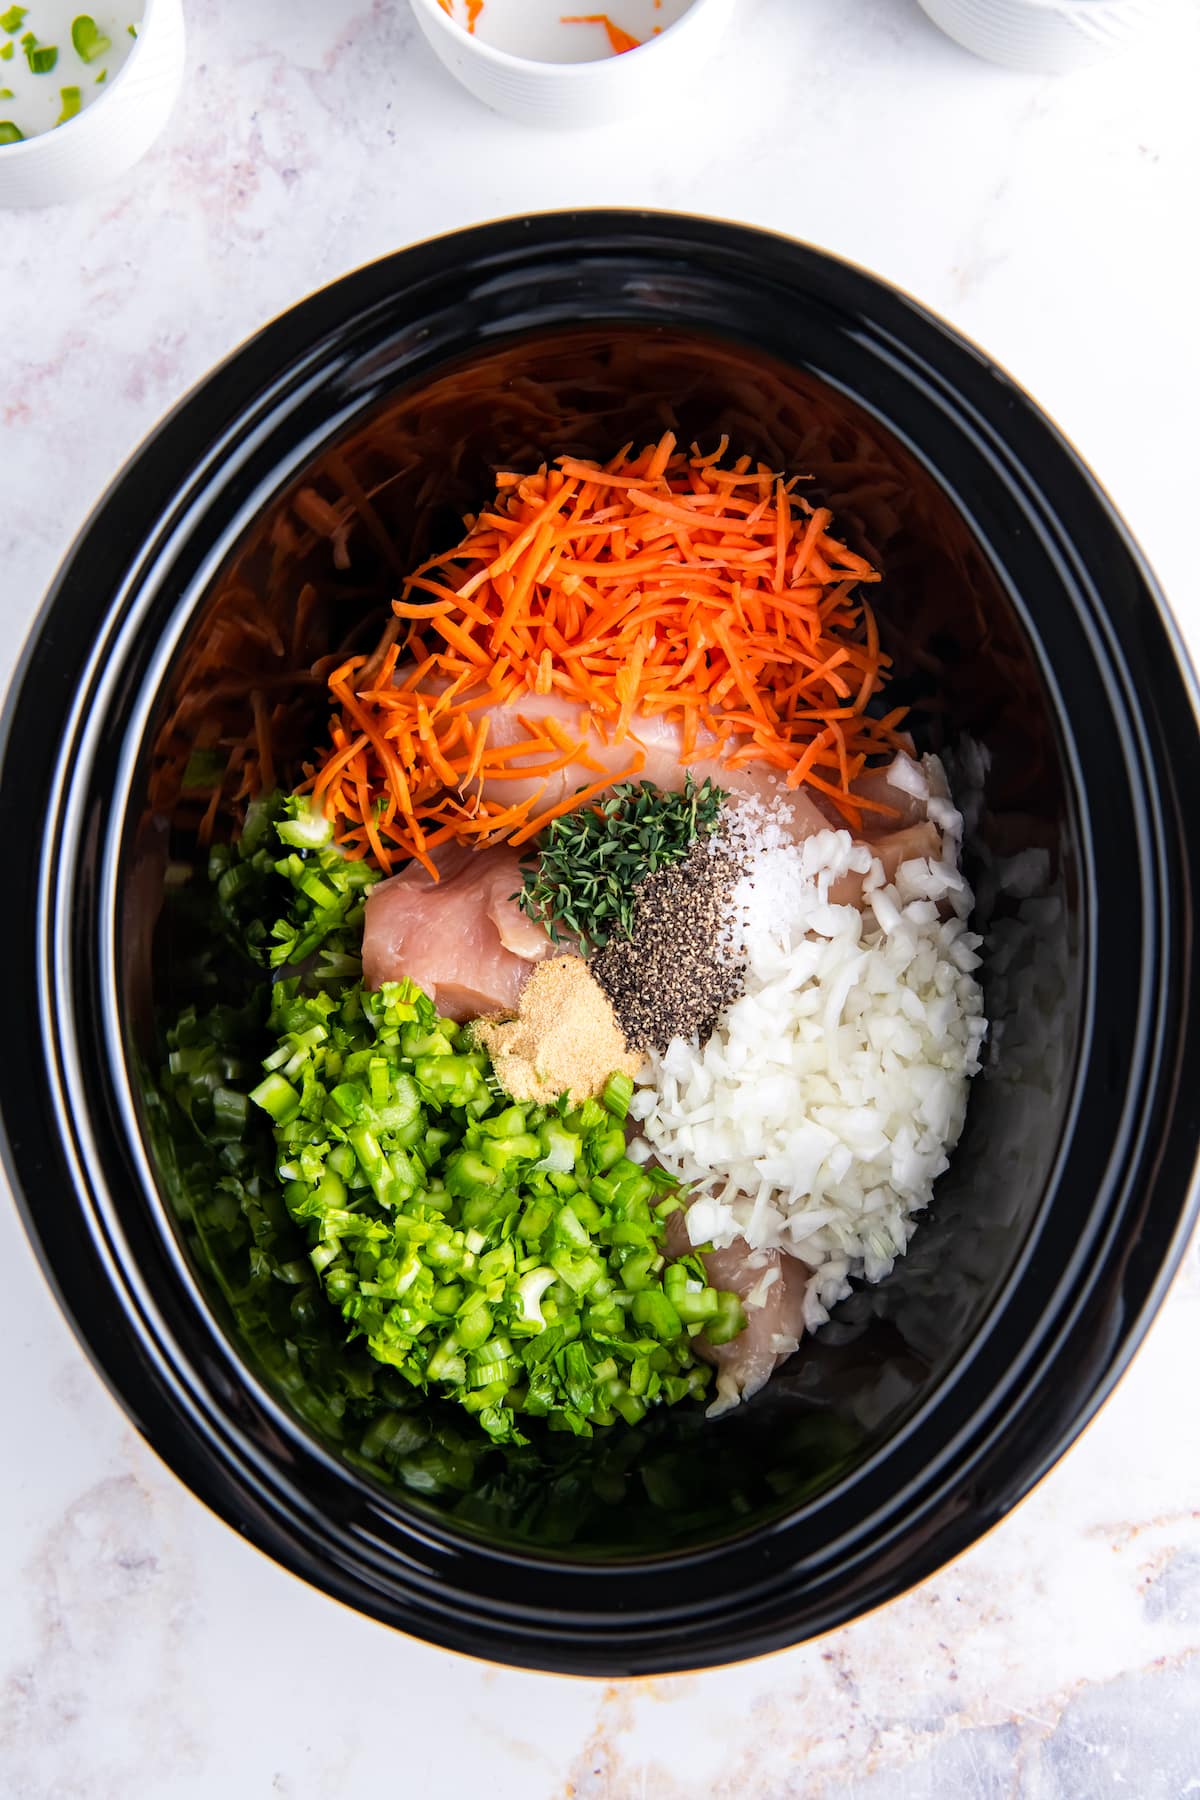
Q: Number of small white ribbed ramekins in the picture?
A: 3